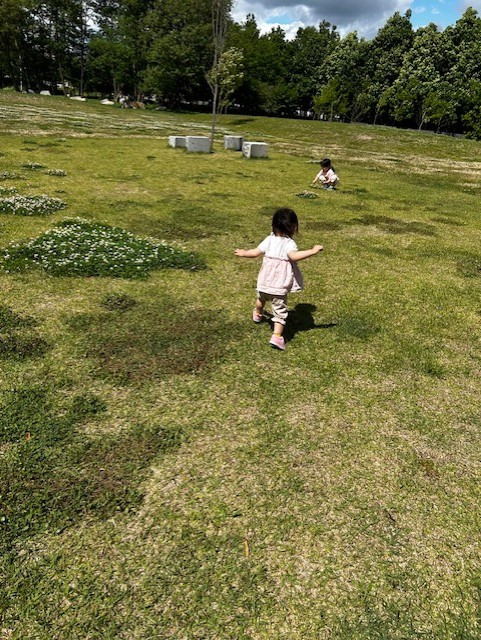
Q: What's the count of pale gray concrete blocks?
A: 4